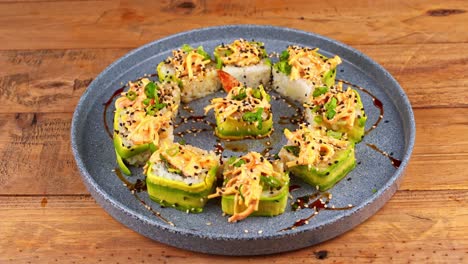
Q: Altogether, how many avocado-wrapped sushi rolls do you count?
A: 10